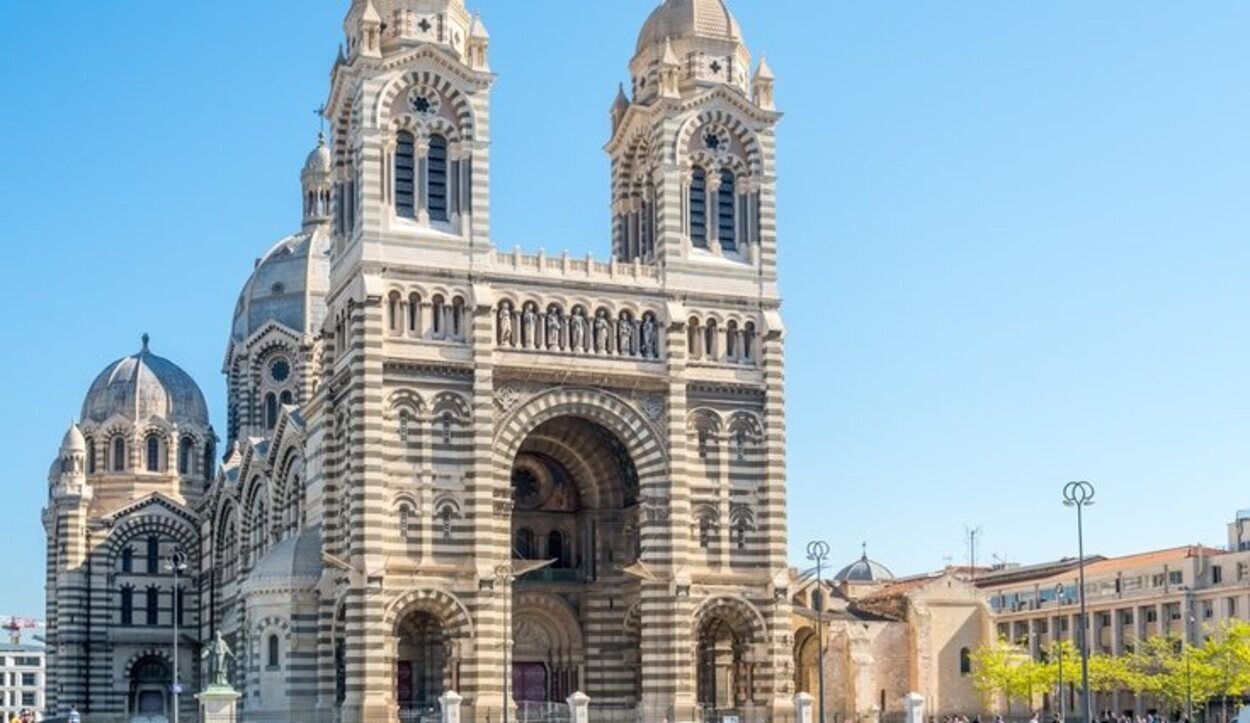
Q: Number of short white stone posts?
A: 4